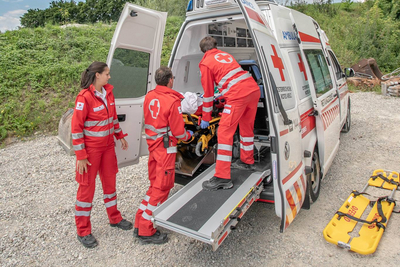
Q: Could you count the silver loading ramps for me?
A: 1